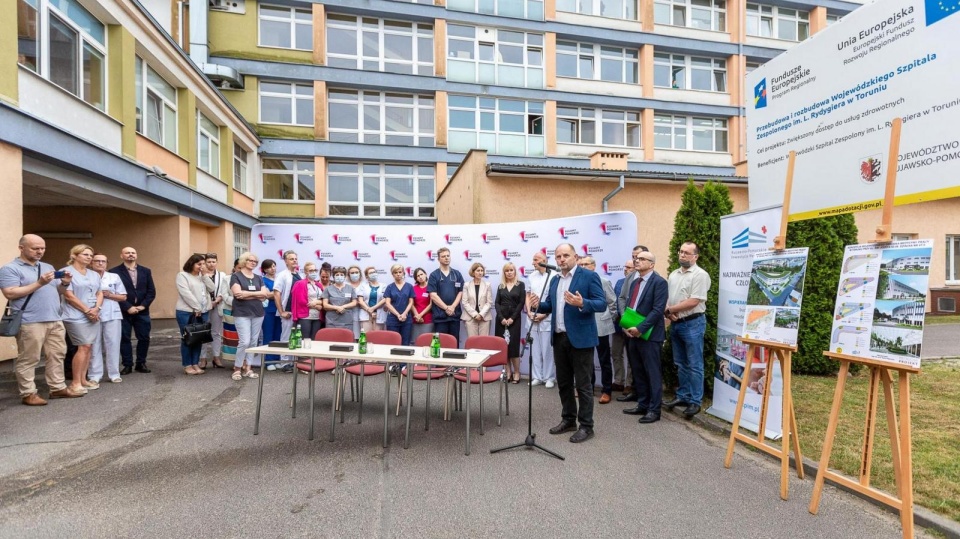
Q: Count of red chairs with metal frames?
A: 4